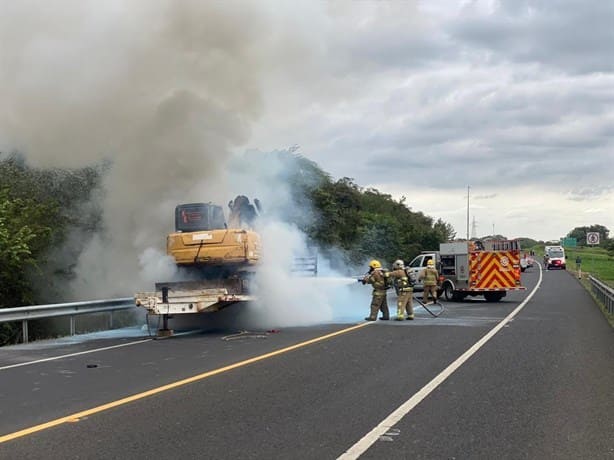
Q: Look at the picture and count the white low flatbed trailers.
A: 1